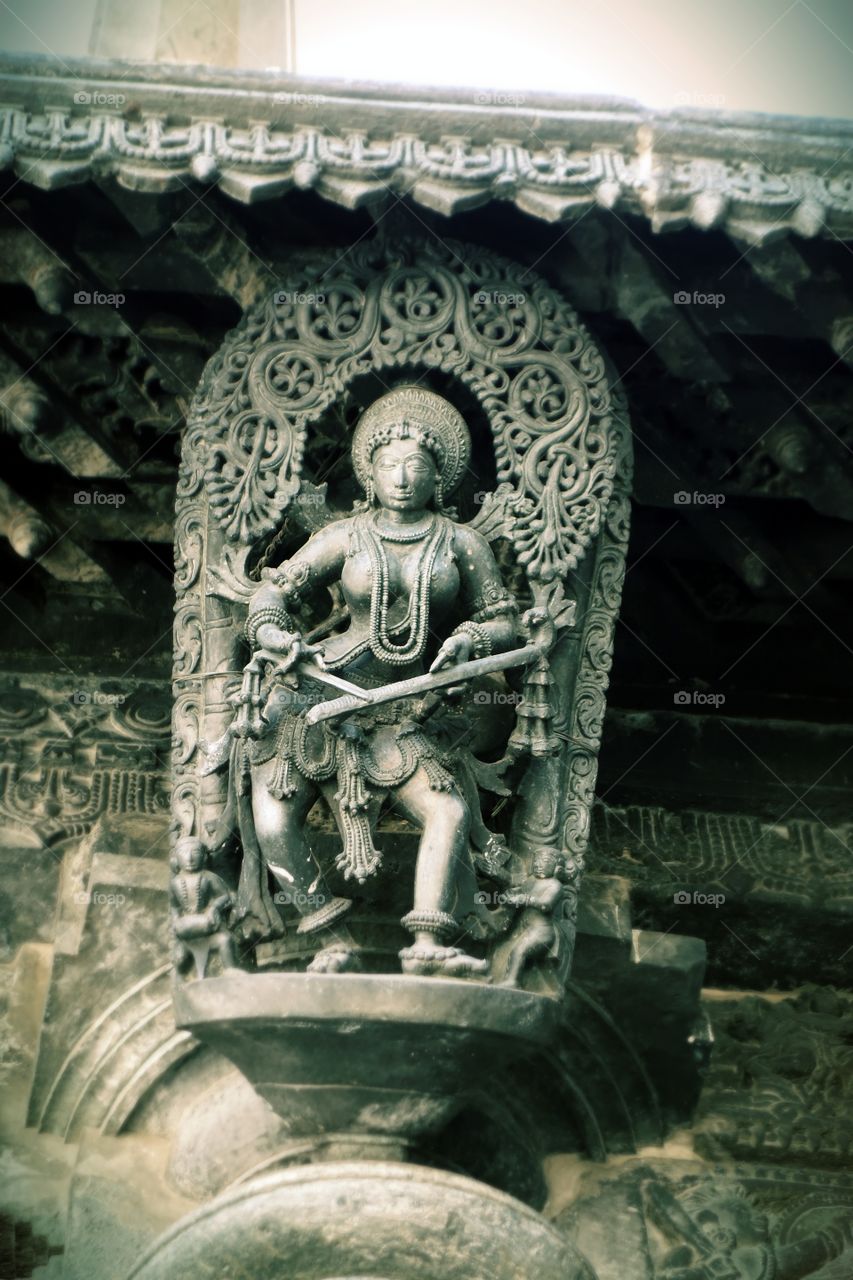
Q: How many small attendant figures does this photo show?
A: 2